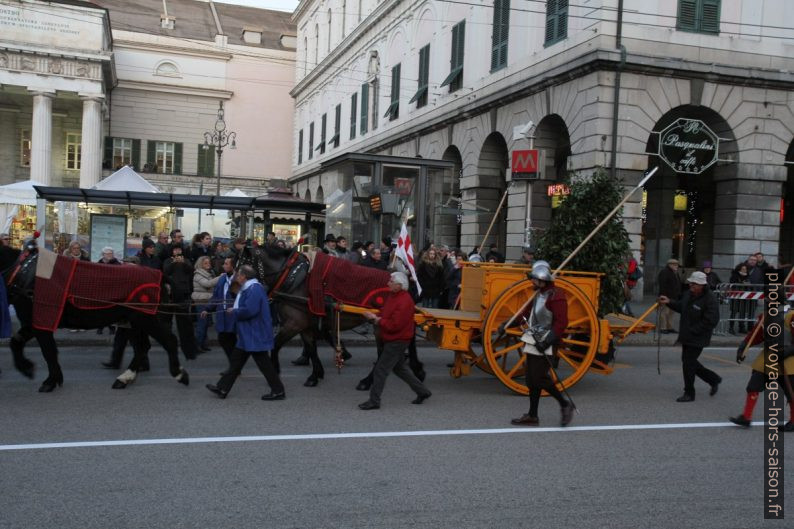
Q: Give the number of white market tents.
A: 3